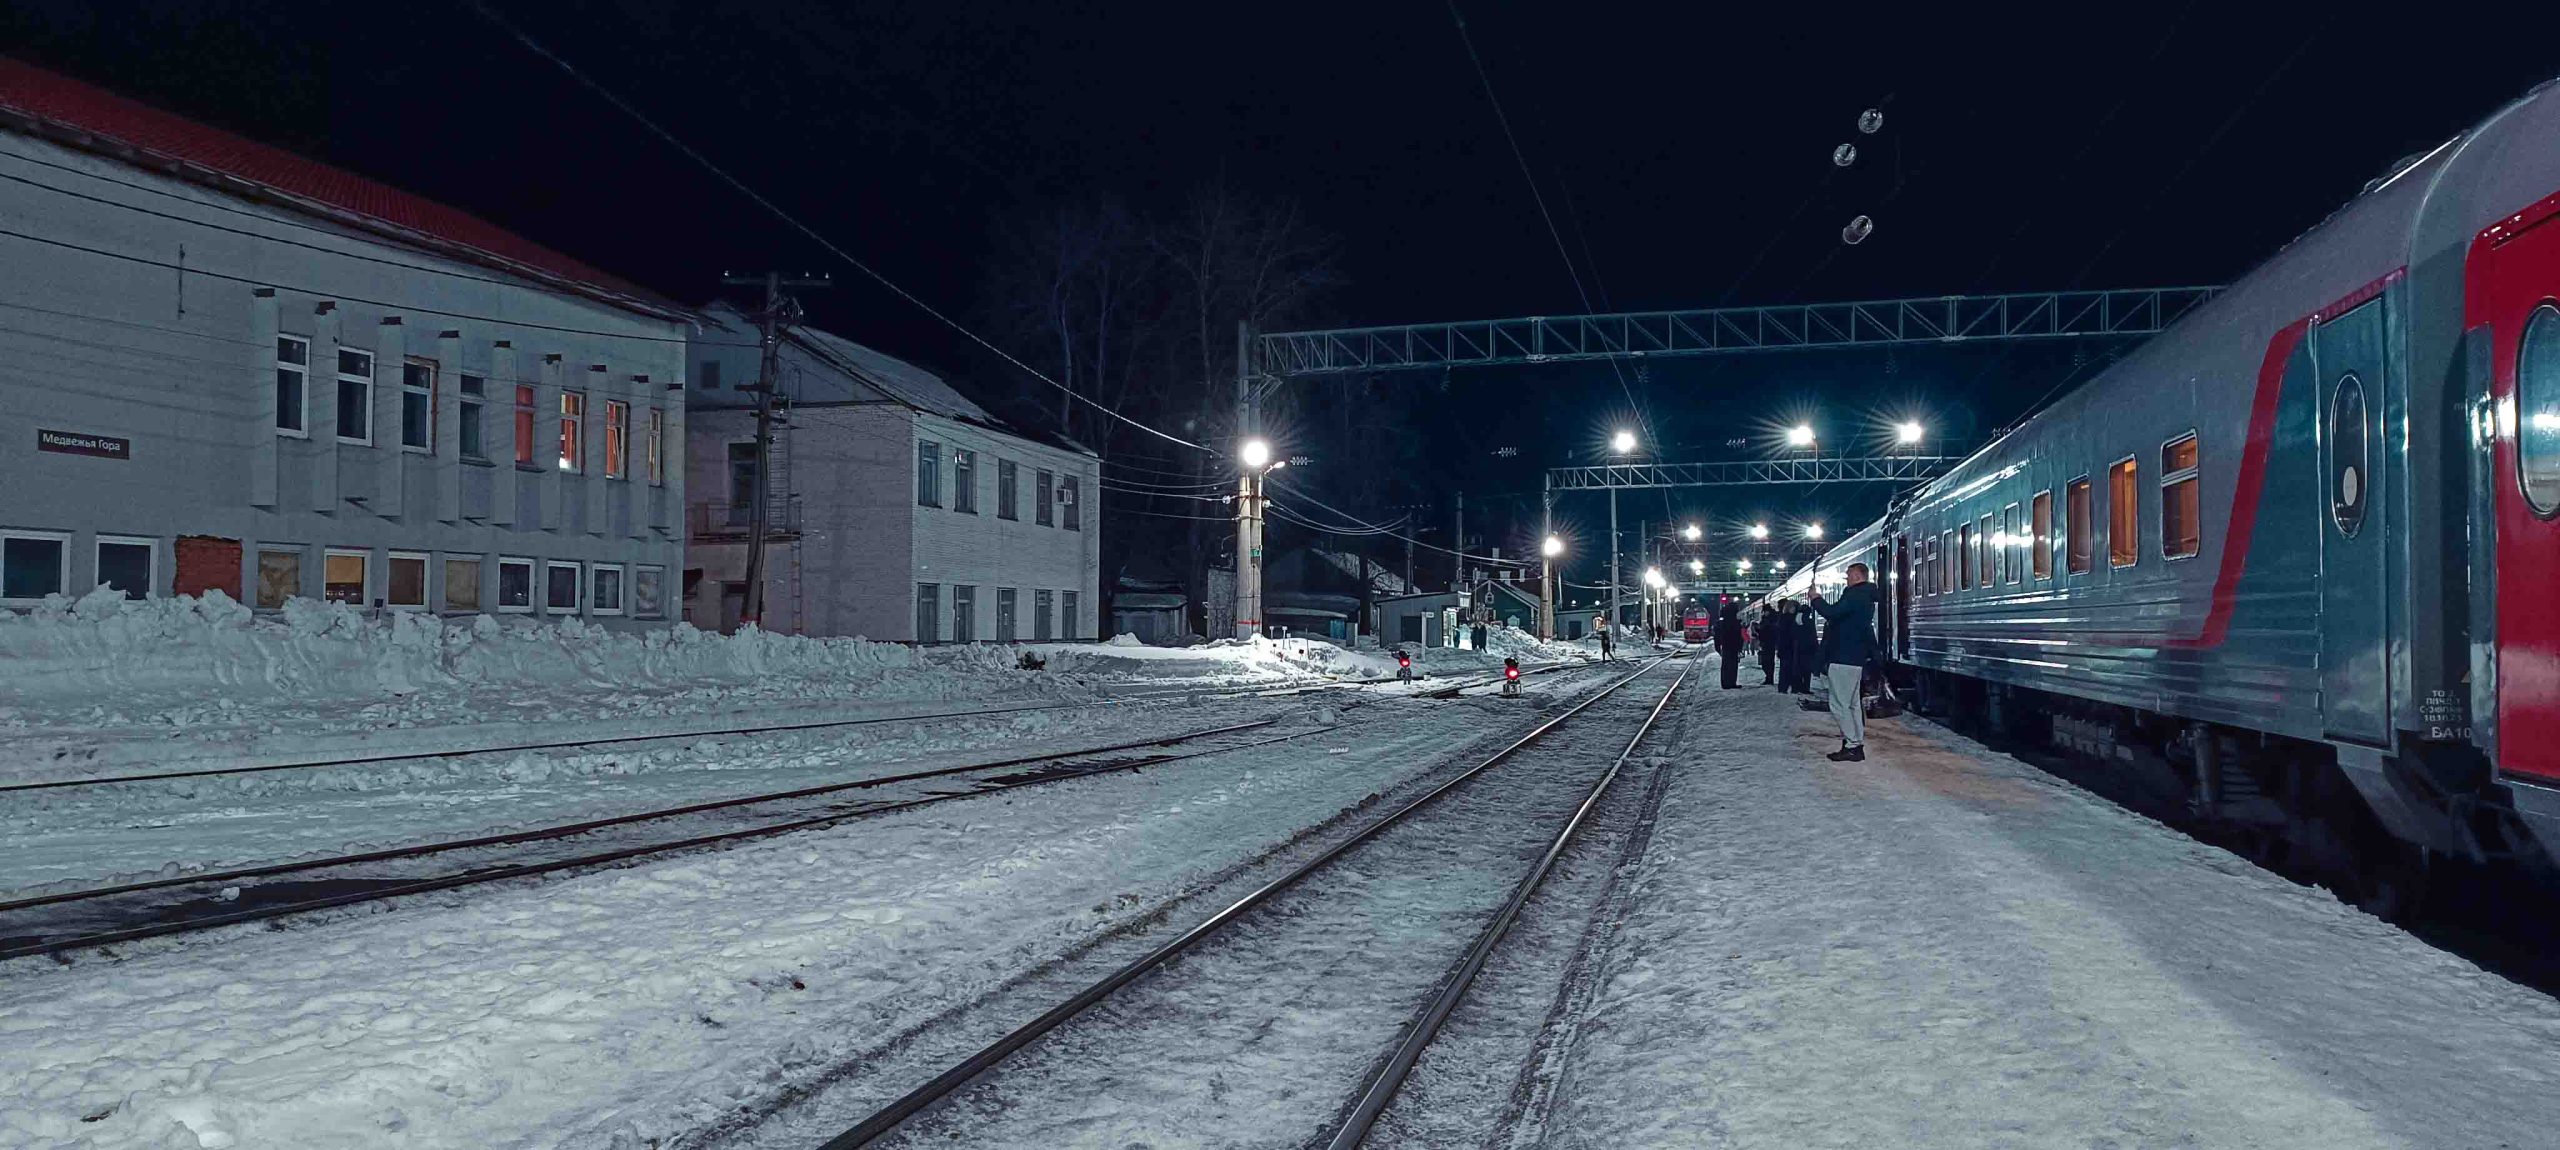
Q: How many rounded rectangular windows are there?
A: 10